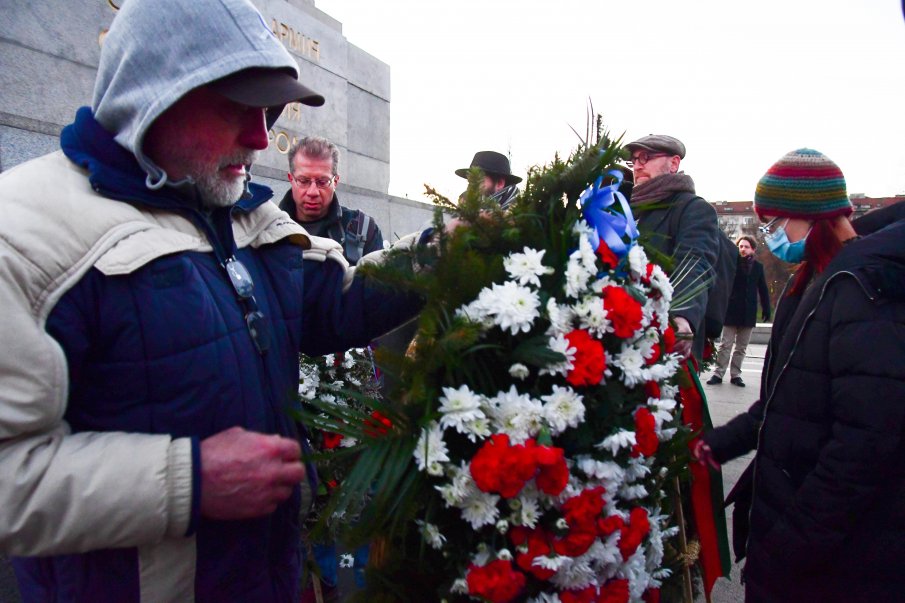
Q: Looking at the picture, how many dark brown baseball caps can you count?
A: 1